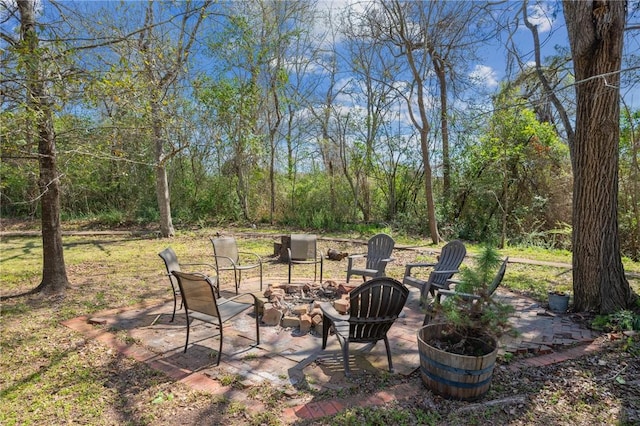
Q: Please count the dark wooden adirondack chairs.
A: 4